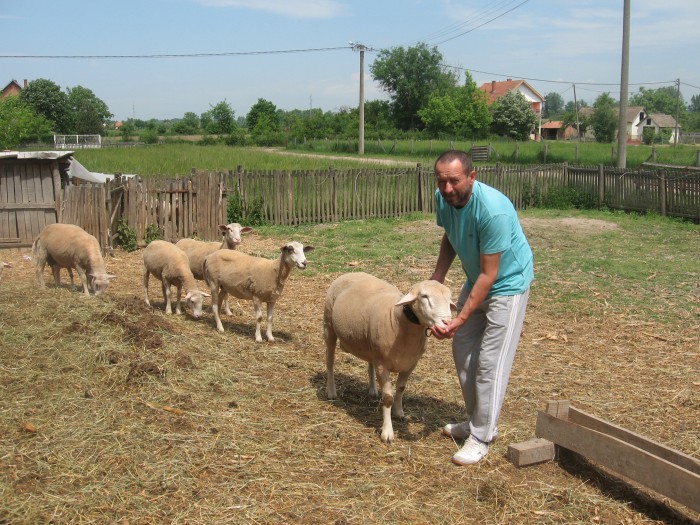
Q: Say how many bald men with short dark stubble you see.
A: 1